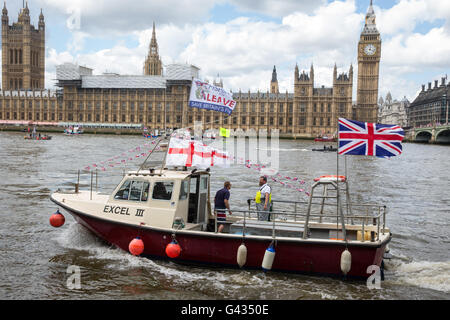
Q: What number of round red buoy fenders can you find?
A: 3